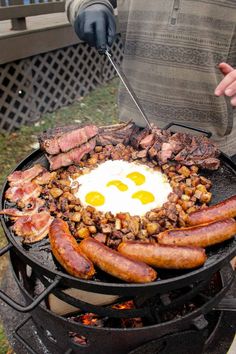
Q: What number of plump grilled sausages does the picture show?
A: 5